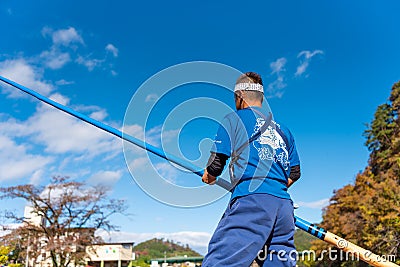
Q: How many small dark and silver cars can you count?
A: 0